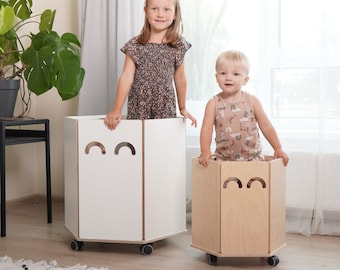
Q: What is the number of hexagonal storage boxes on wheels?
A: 2